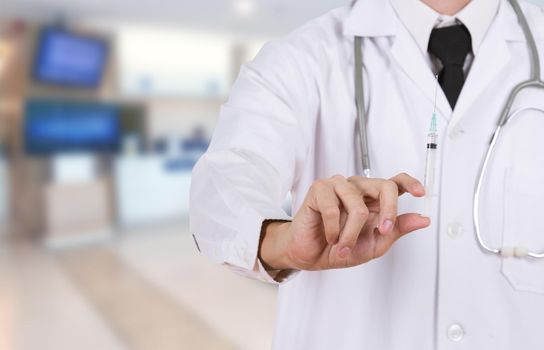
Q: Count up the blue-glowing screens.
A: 2